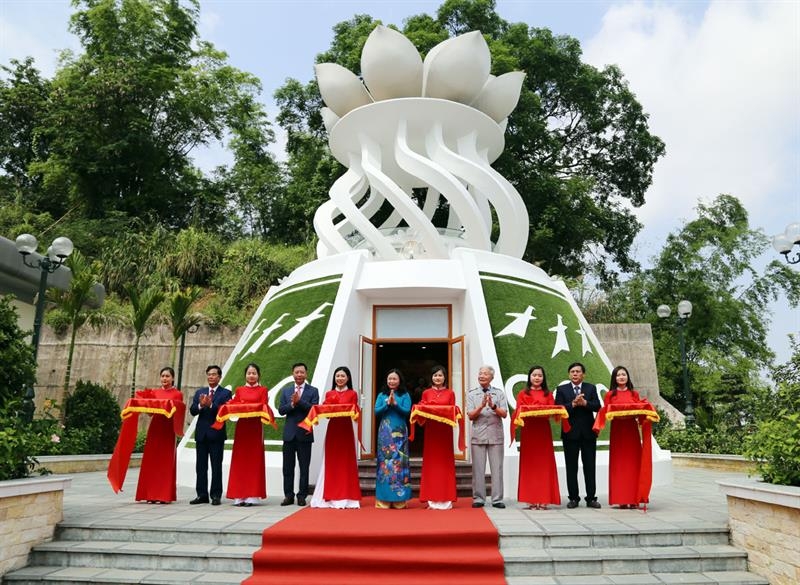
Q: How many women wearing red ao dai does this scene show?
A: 6